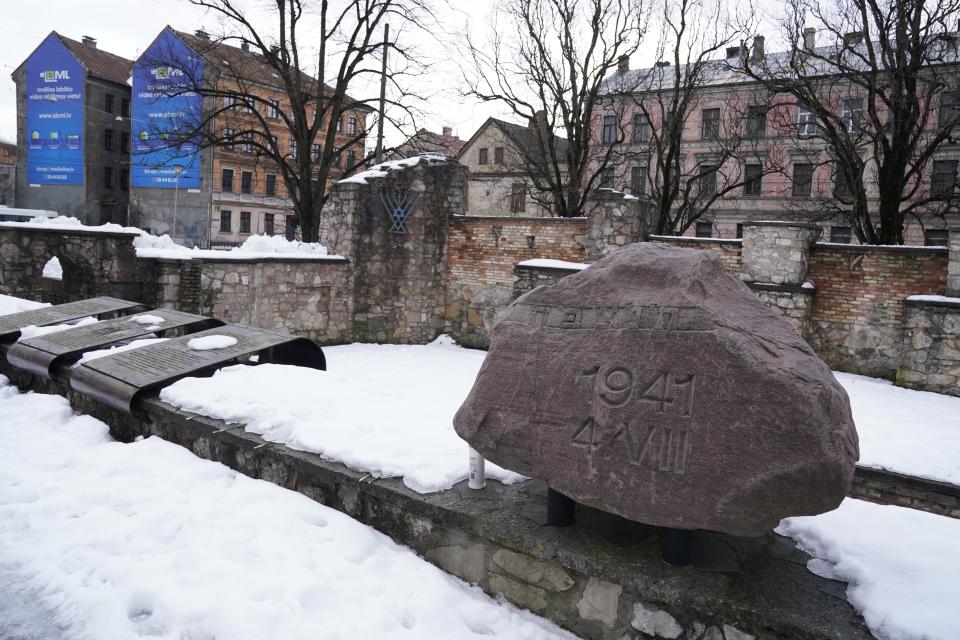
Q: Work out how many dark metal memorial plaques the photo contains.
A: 3